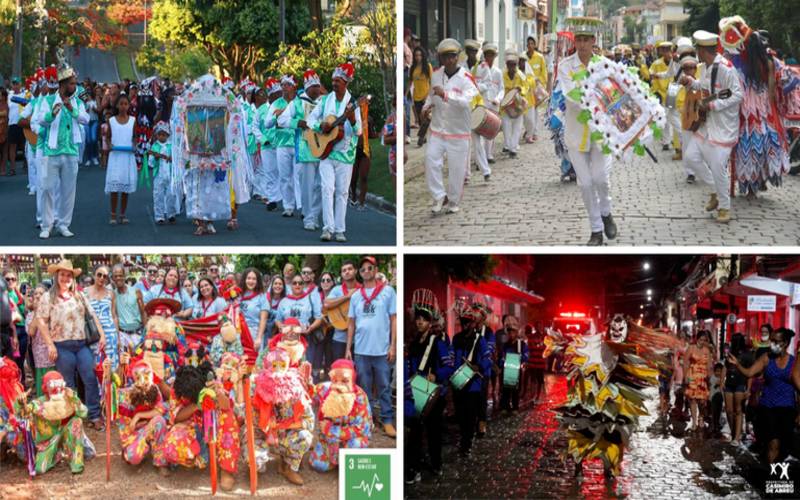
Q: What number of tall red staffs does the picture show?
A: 3